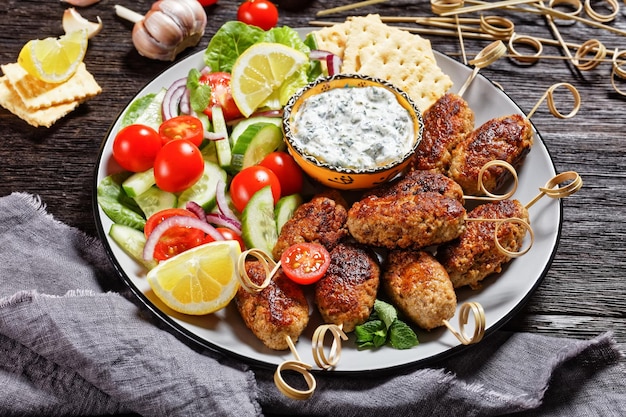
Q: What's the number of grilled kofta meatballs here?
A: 9